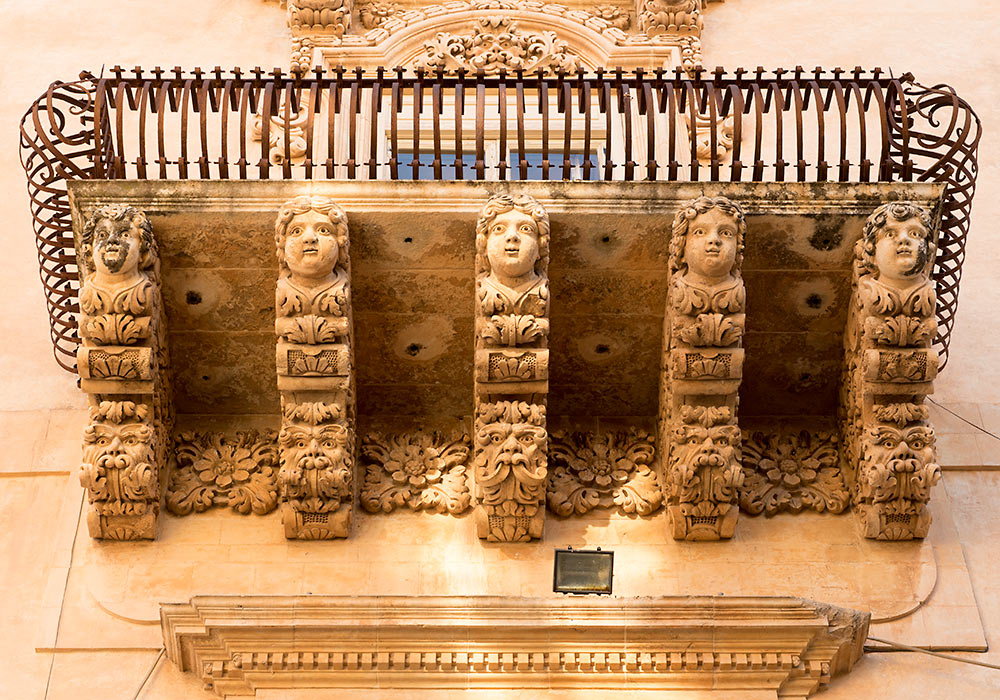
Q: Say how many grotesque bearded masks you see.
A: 5